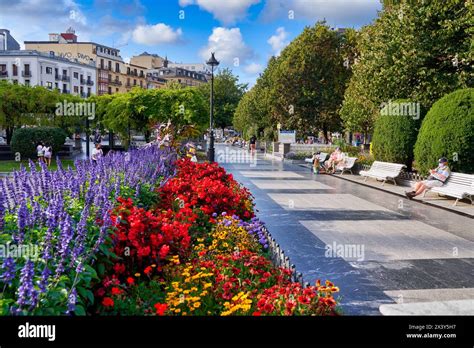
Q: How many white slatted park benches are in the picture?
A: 4